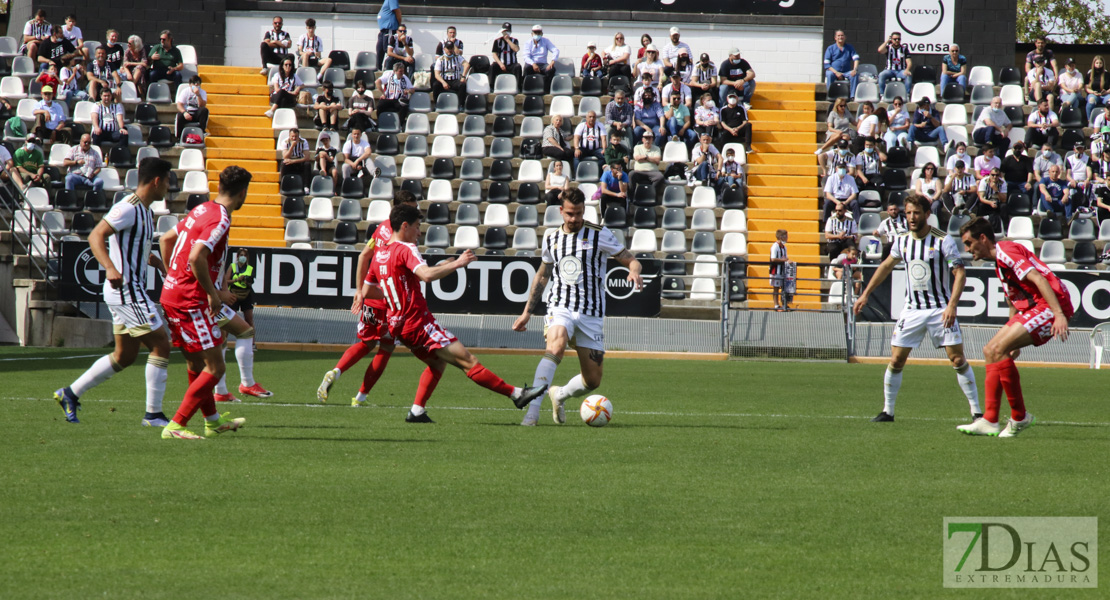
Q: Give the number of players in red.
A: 4